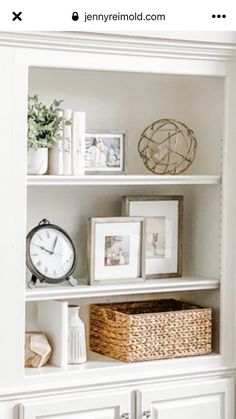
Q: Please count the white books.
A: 3